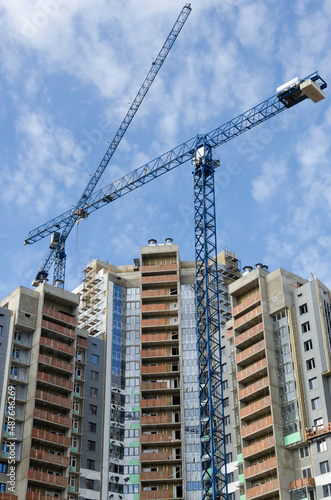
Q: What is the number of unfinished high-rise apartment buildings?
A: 3